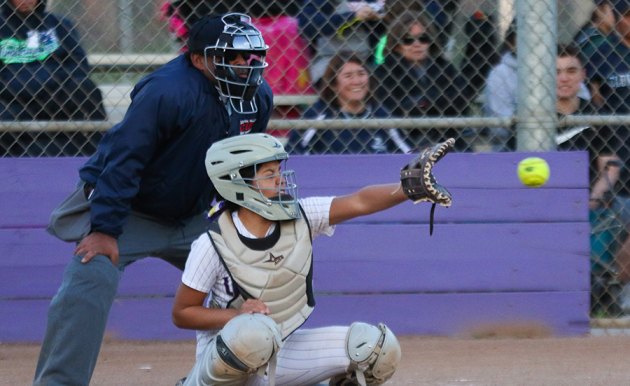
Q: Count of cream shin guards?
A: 2